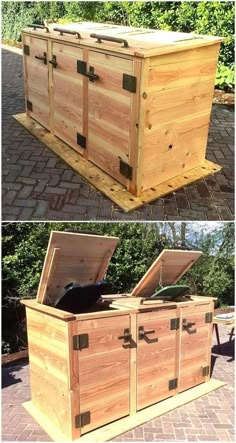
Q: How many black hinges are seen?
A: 12